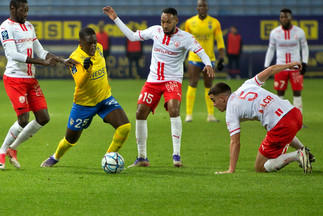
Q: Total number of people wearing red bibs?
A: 3